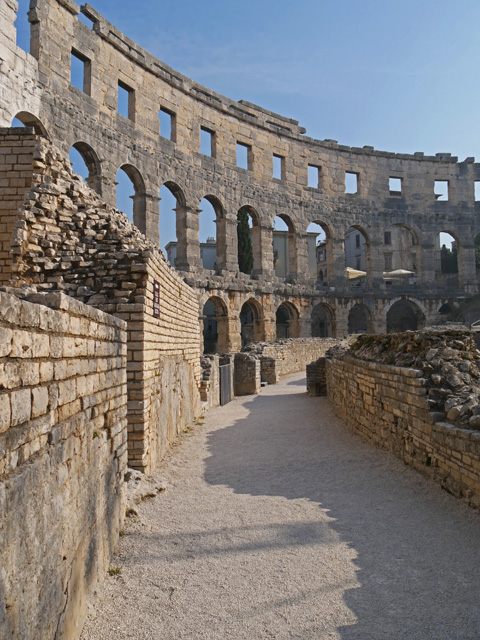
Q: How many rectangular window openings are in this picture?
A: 11